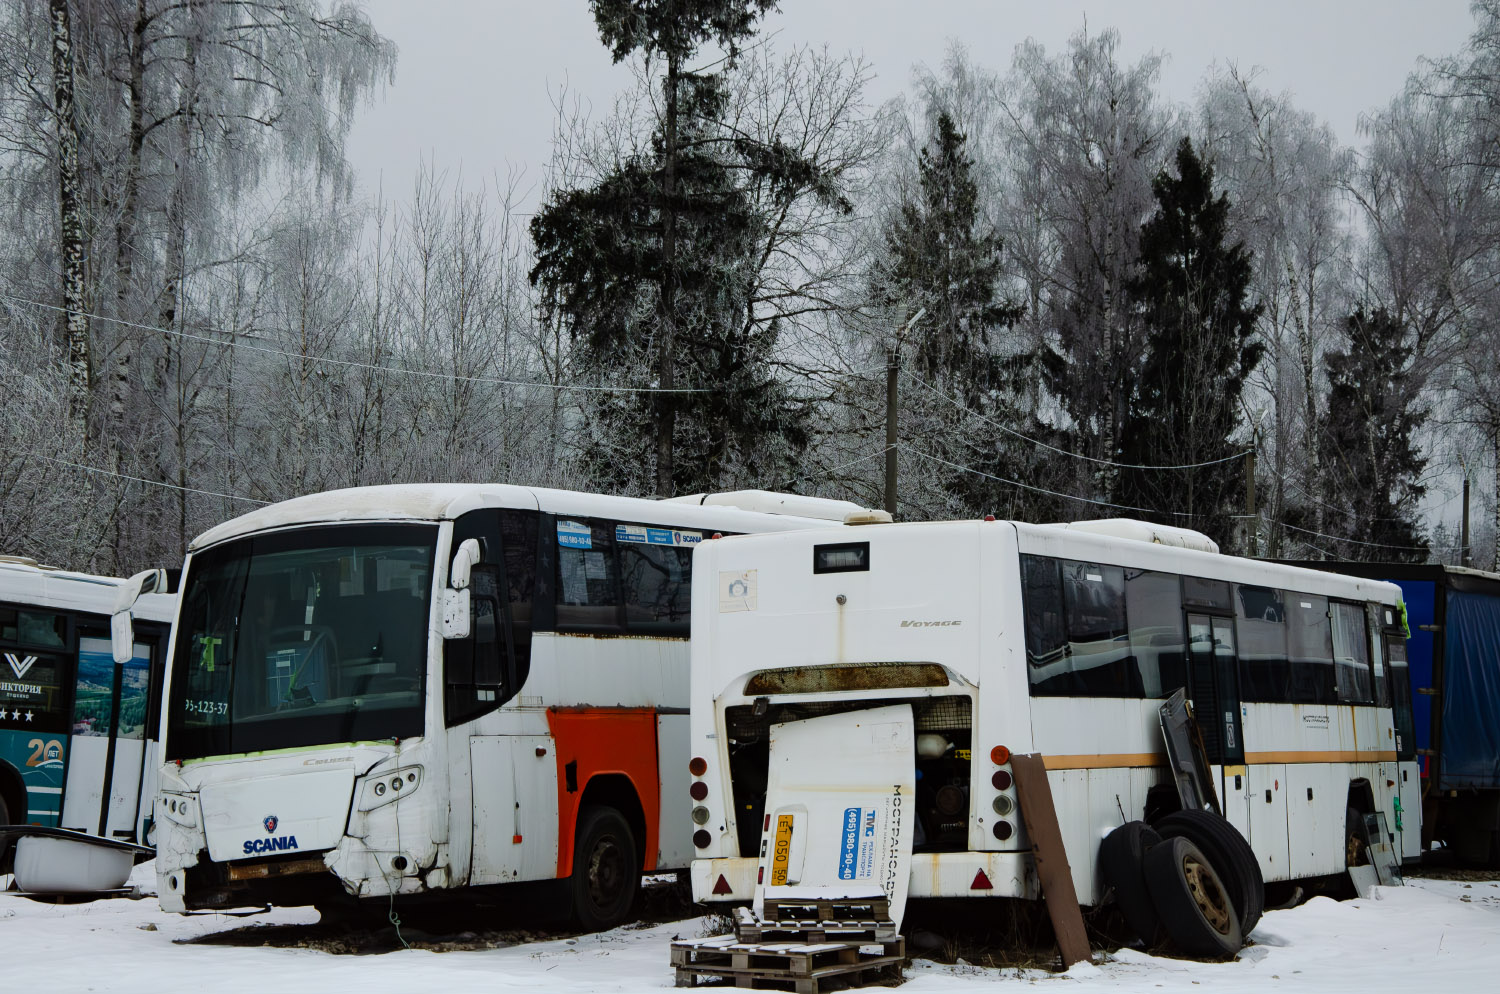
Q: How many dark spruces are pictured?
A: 4